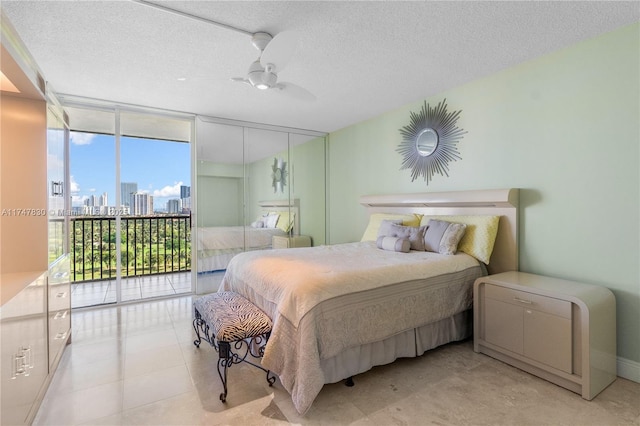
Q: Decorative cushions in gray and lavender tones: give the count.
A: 4